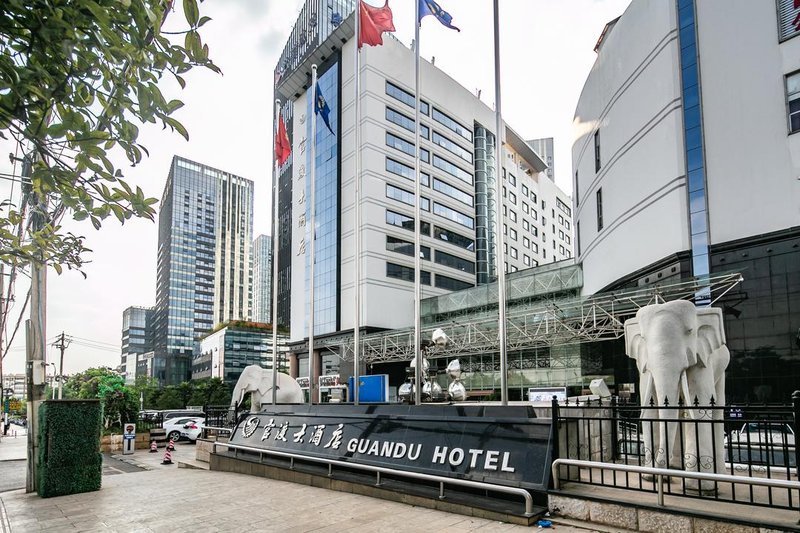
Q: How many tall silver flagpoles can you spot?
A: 5